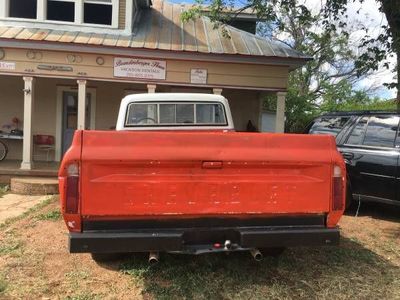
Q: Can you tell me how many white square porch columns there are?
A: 5